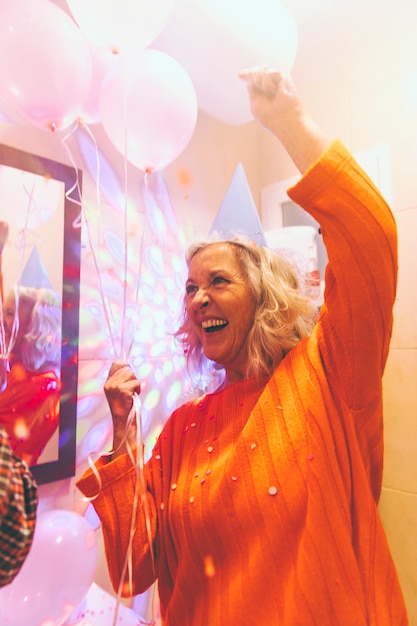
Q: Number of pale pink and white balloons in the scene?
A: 6